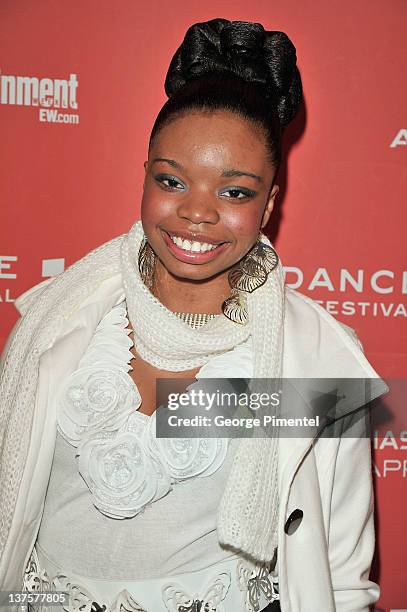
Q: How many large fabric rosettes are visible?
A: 3